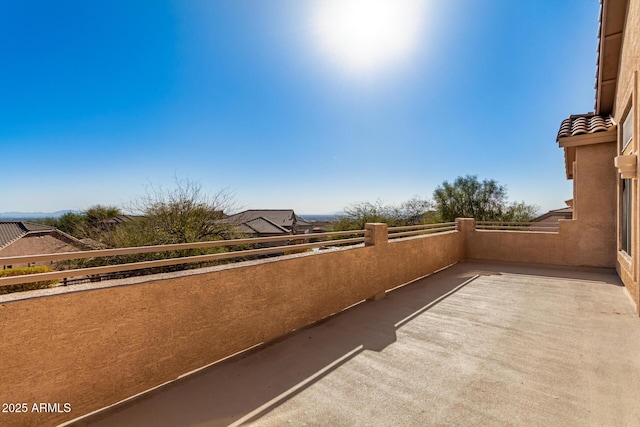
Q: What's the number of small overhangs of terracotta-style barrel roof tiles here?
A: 1